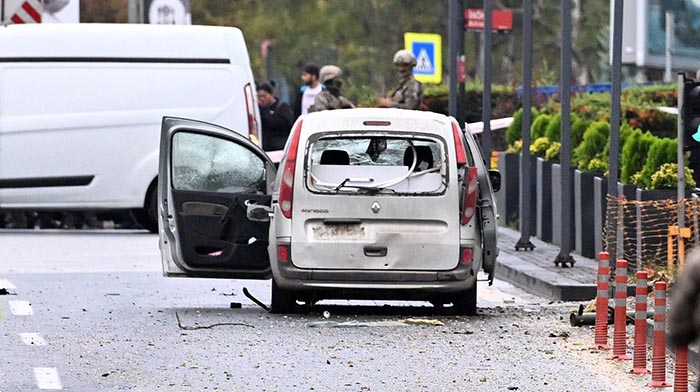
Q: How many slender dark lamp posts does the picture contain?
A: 5